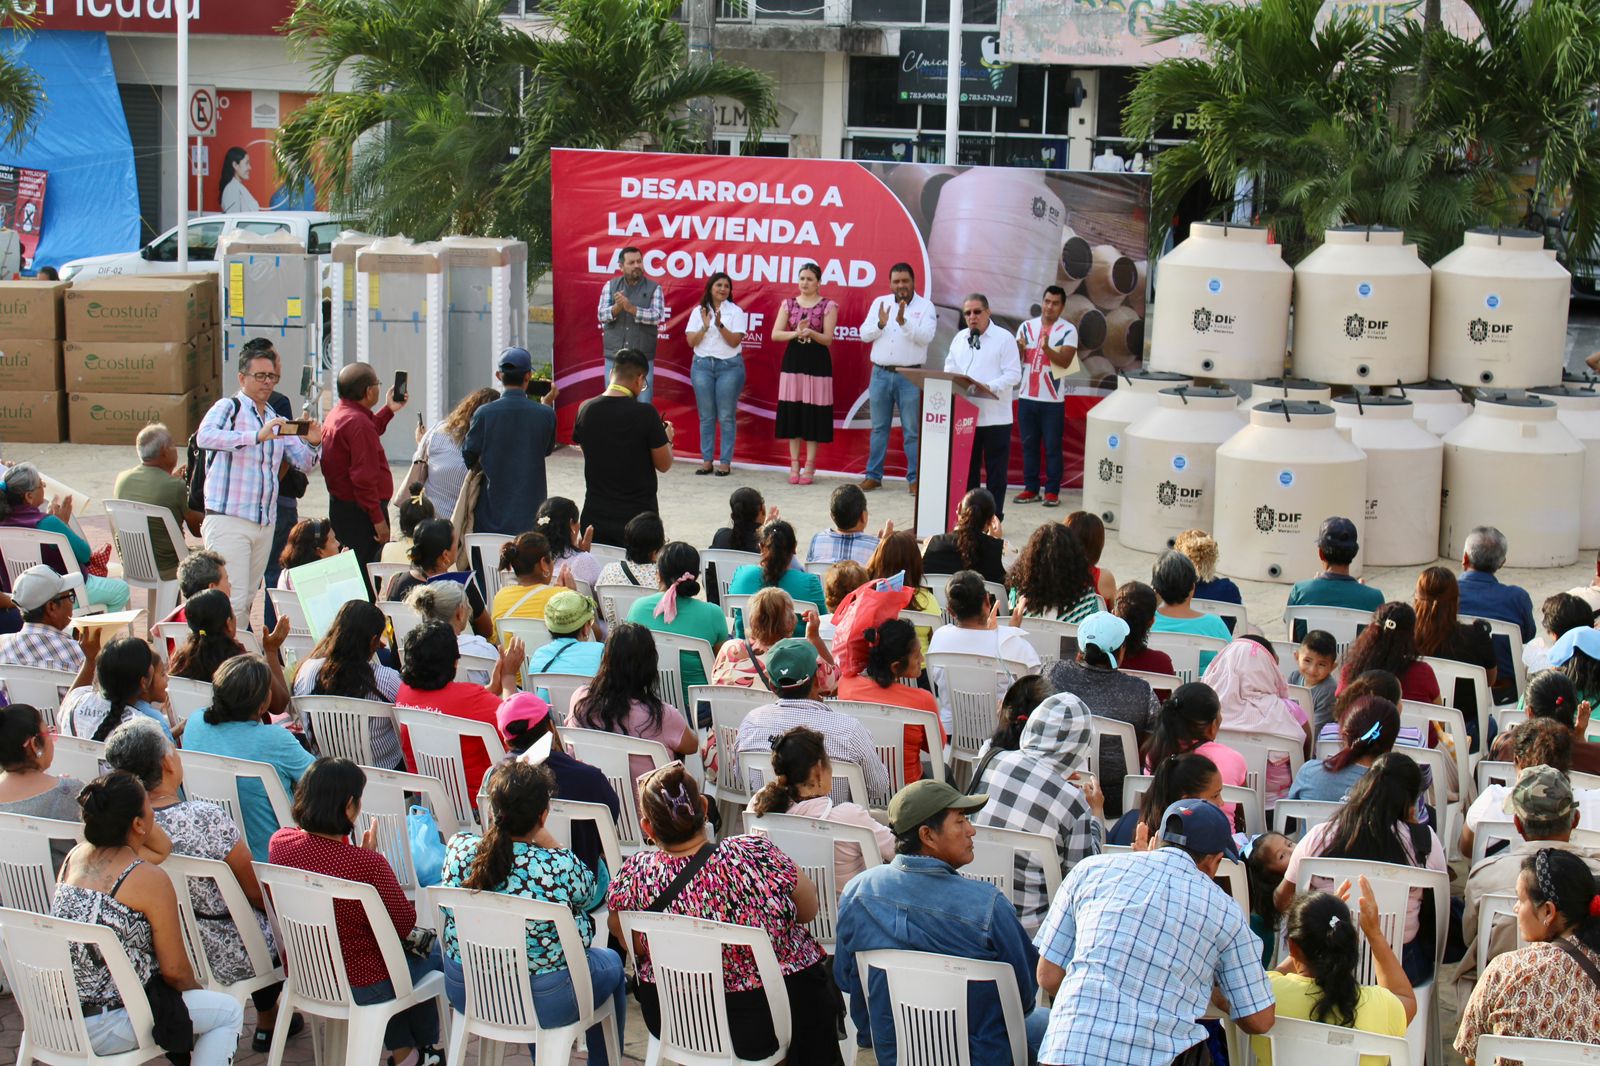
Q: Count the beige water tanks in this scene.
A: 12